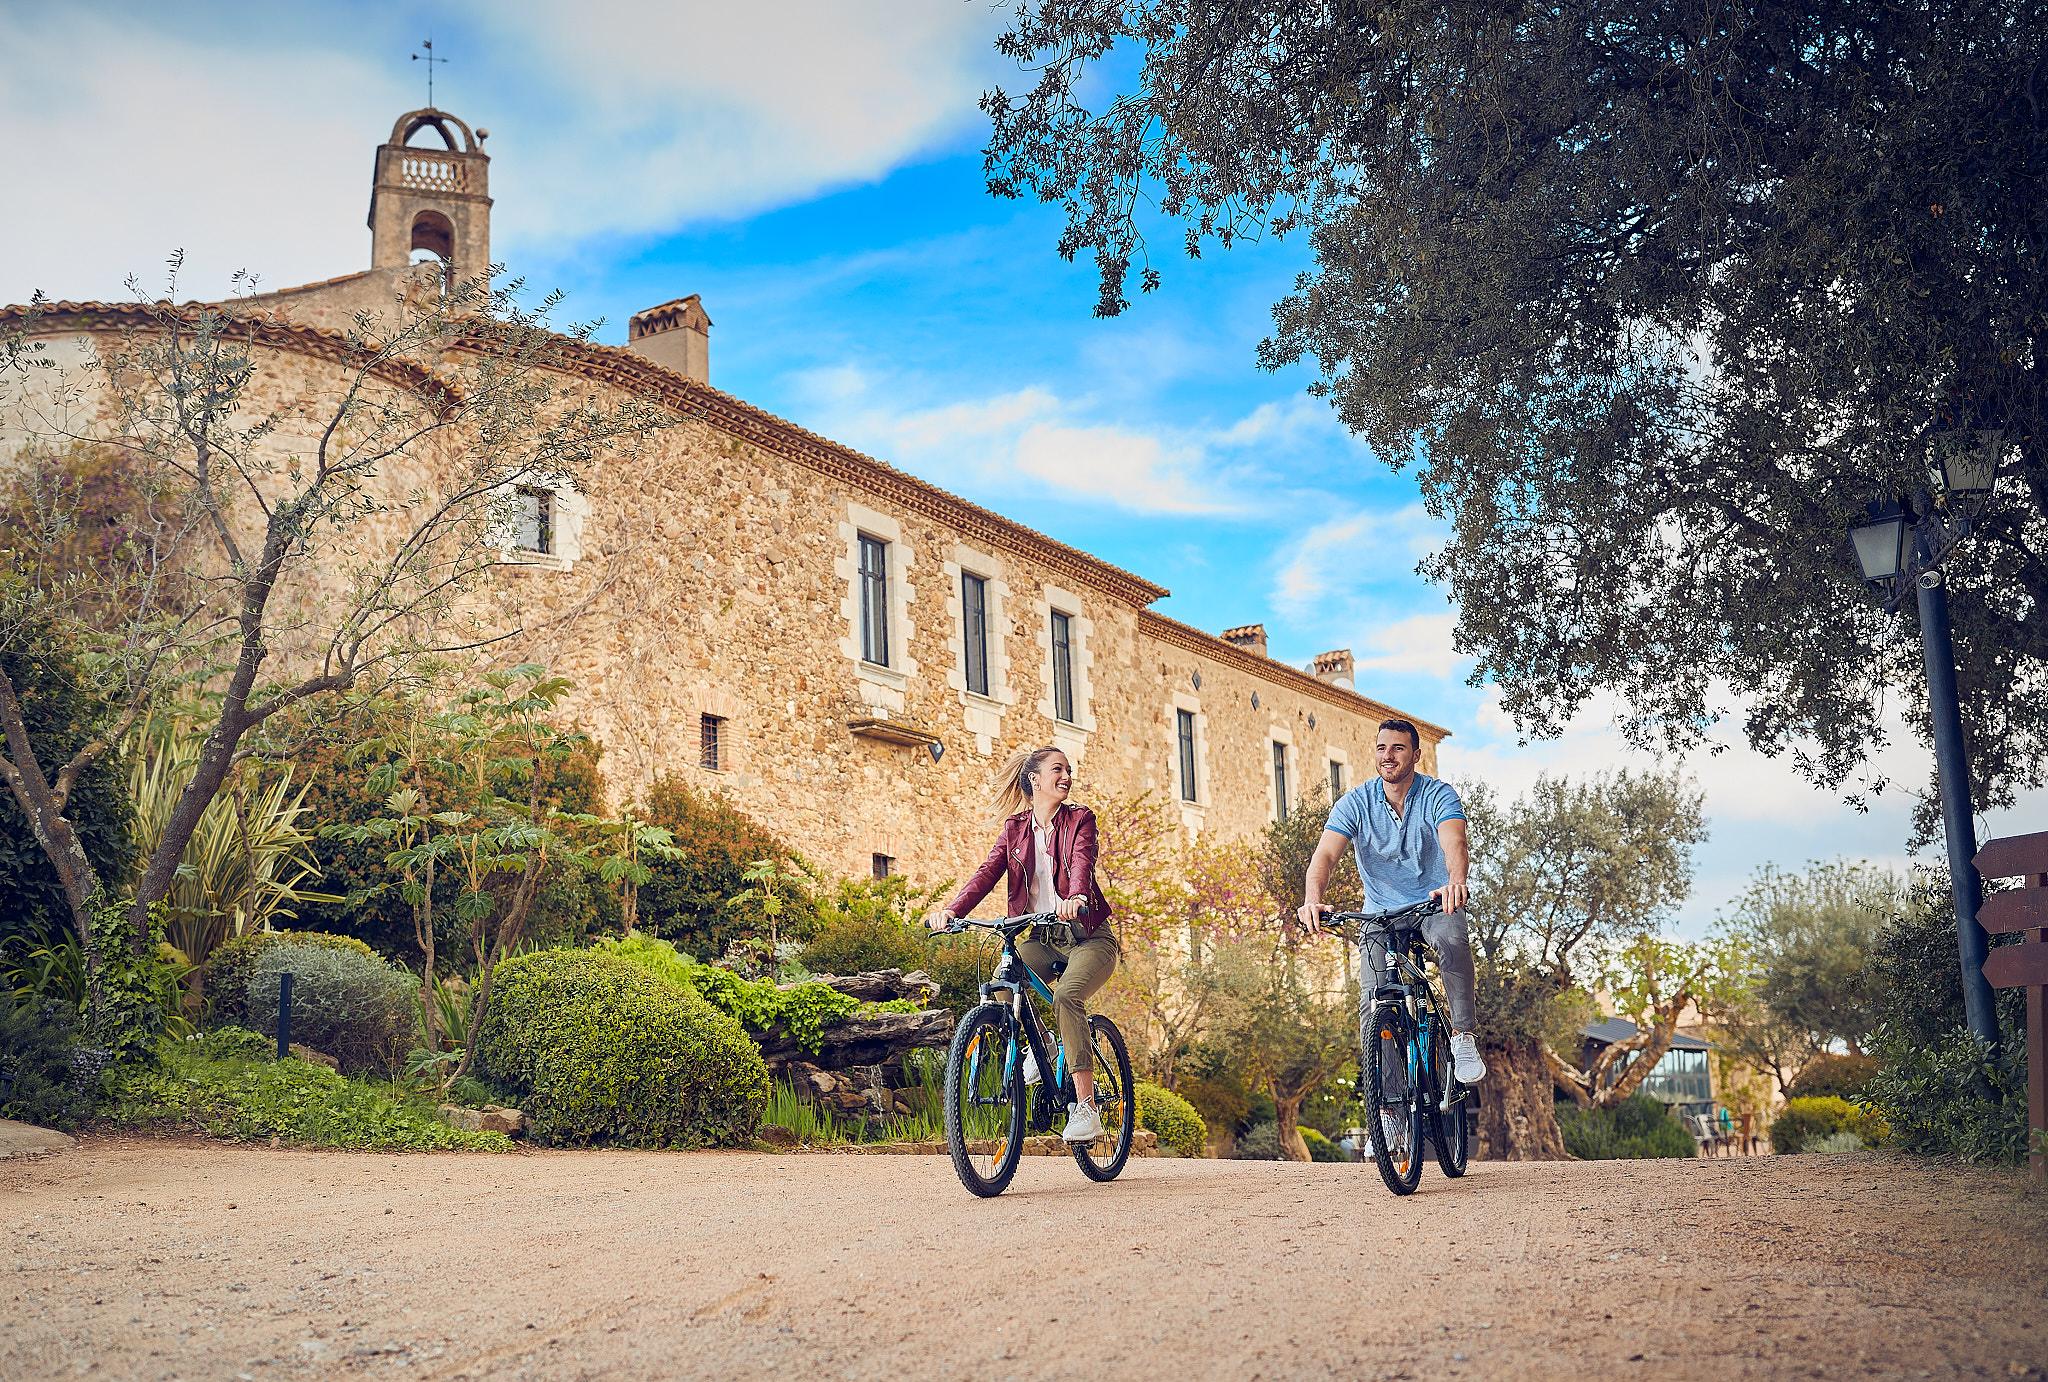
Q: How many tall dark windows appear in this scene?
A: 6